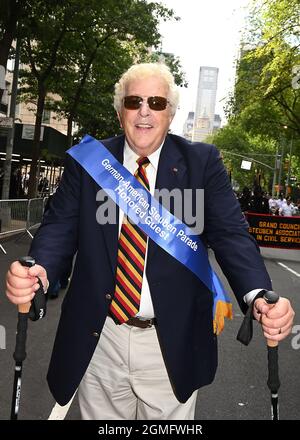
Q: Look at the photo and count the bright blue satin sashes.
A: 1